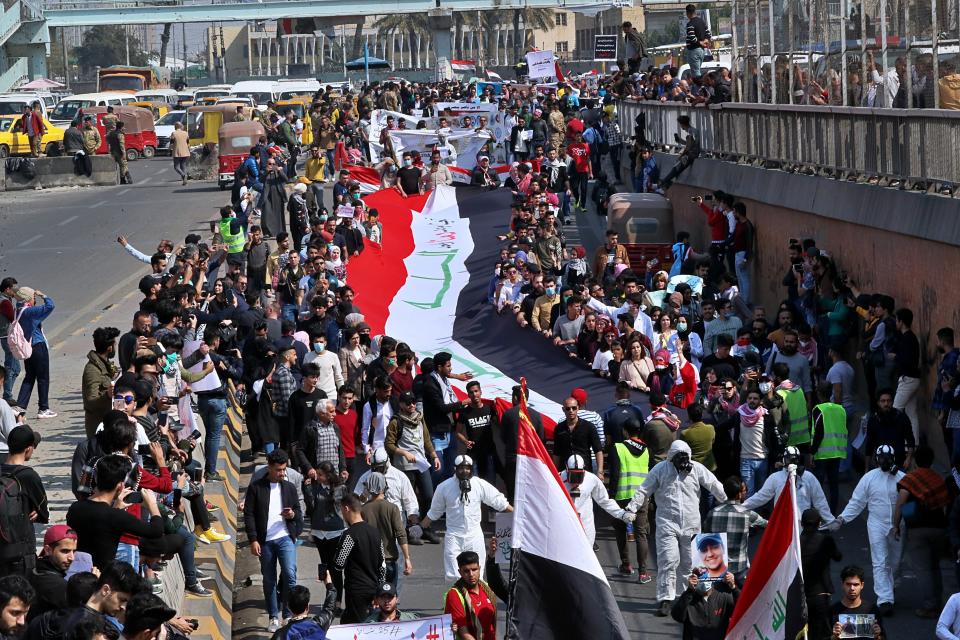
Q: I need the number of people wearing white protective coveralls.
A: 6